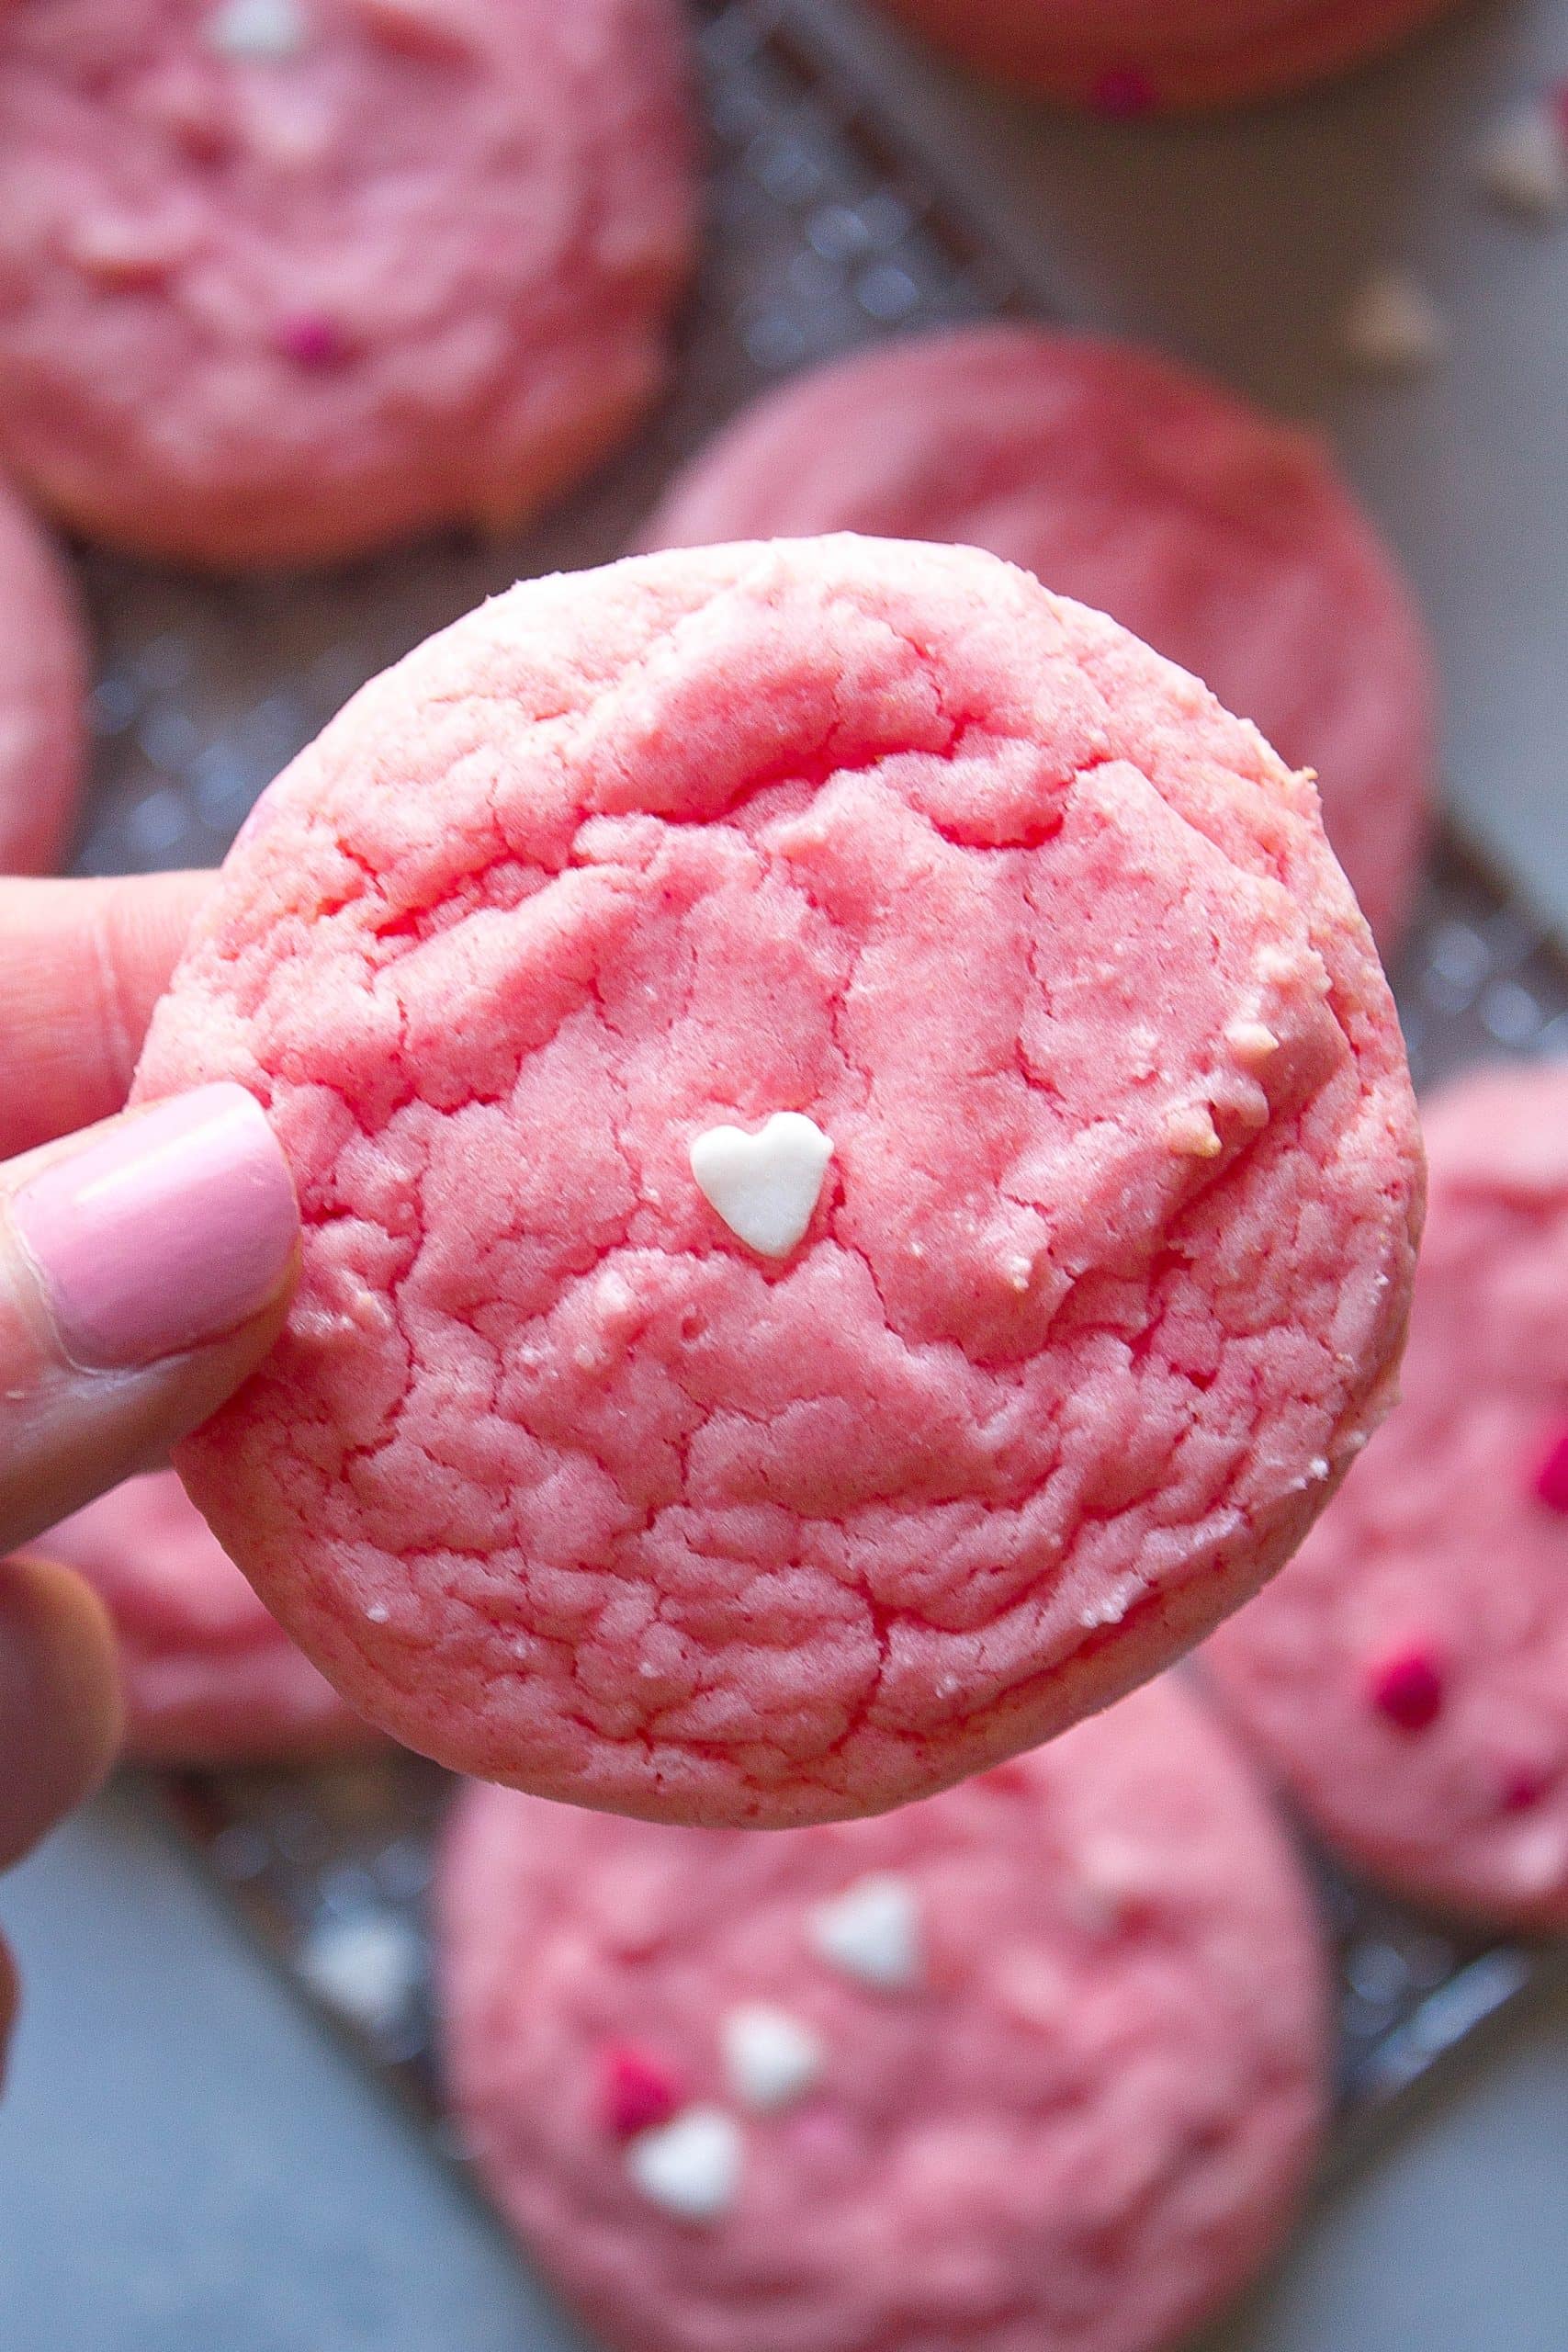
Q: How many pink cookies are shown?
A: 8